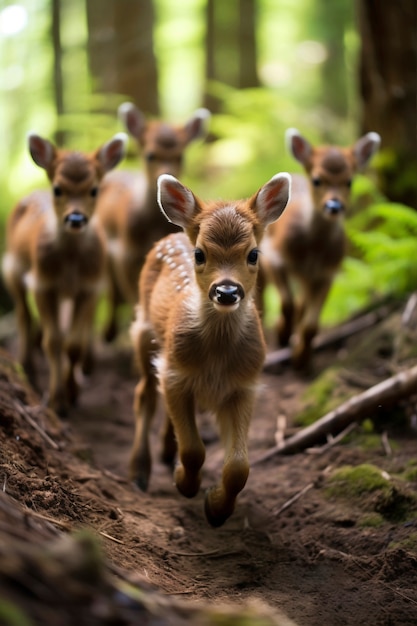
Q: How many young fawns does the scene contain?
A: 4